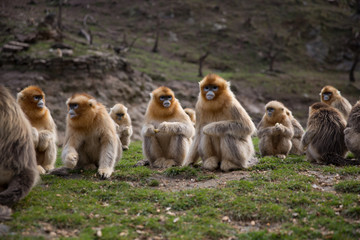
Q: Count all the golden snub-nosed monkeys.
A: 12